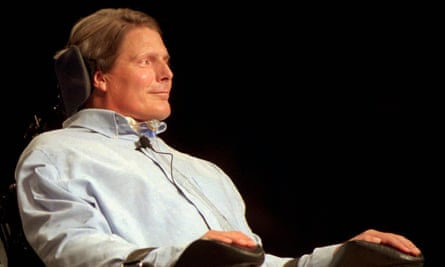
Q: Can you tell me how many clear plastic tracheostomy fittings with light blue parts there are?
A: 1